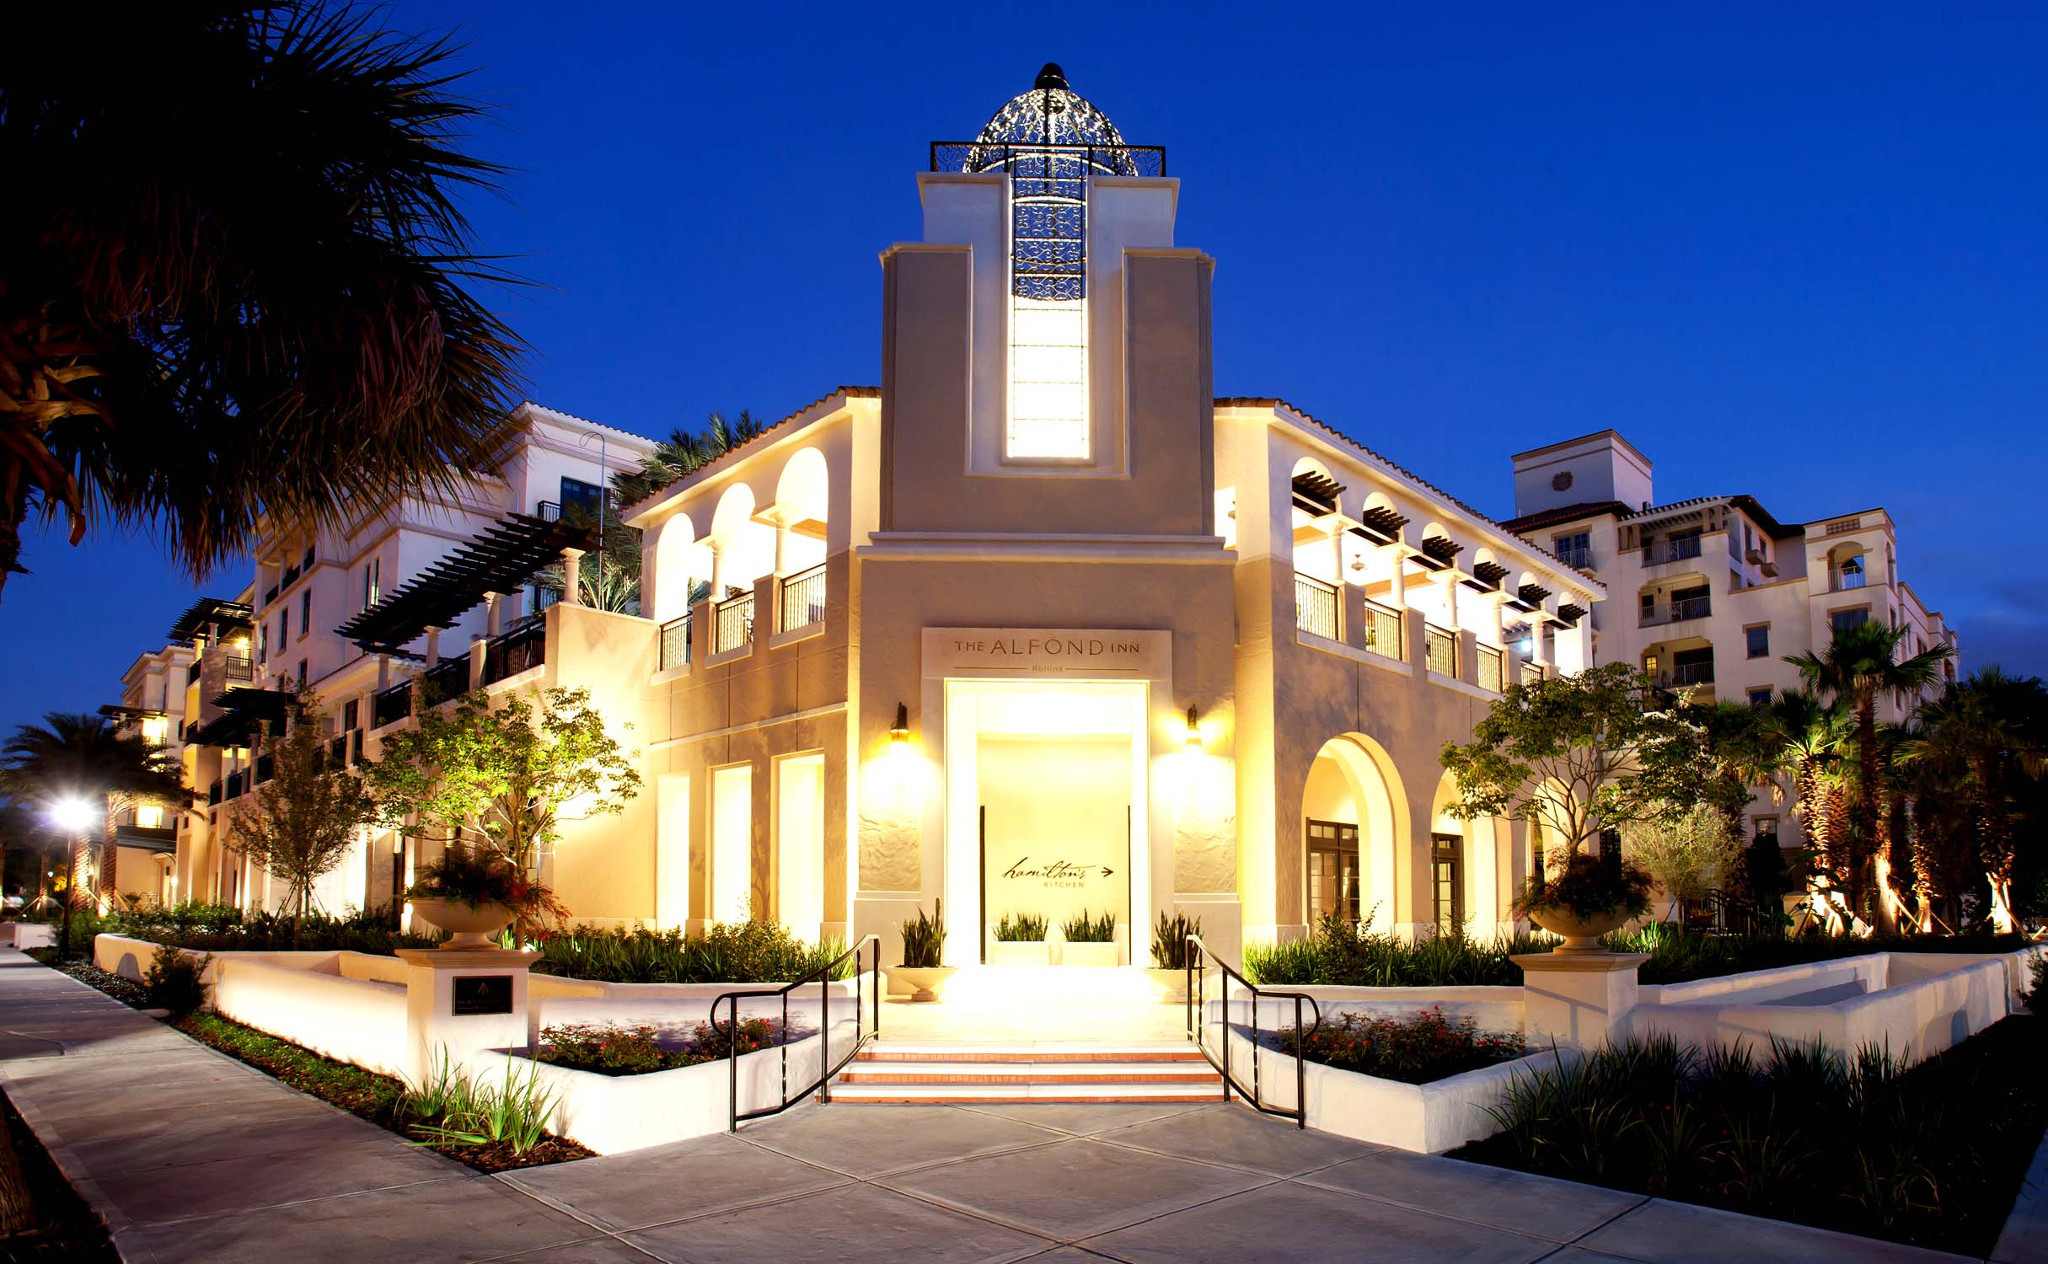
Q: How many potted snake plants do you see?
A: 4